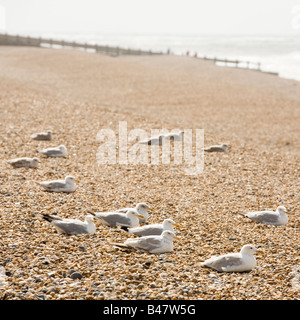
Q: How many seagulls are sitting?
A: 14